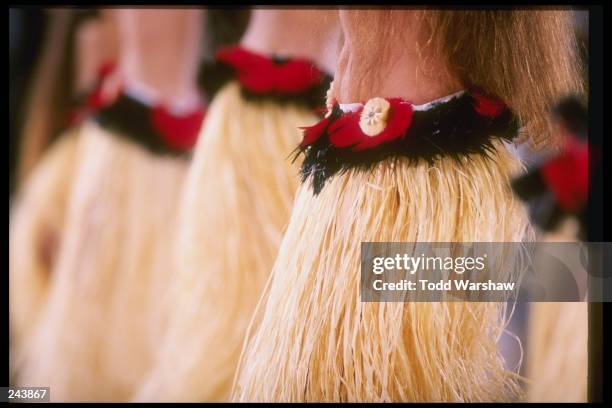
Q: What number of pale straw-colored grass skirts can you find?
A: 5